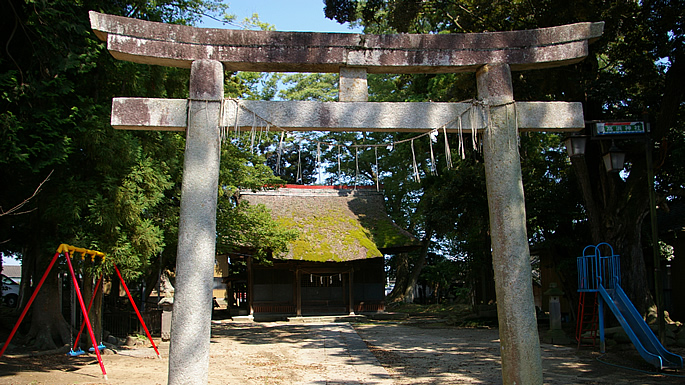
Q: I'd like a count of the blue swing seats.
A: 2